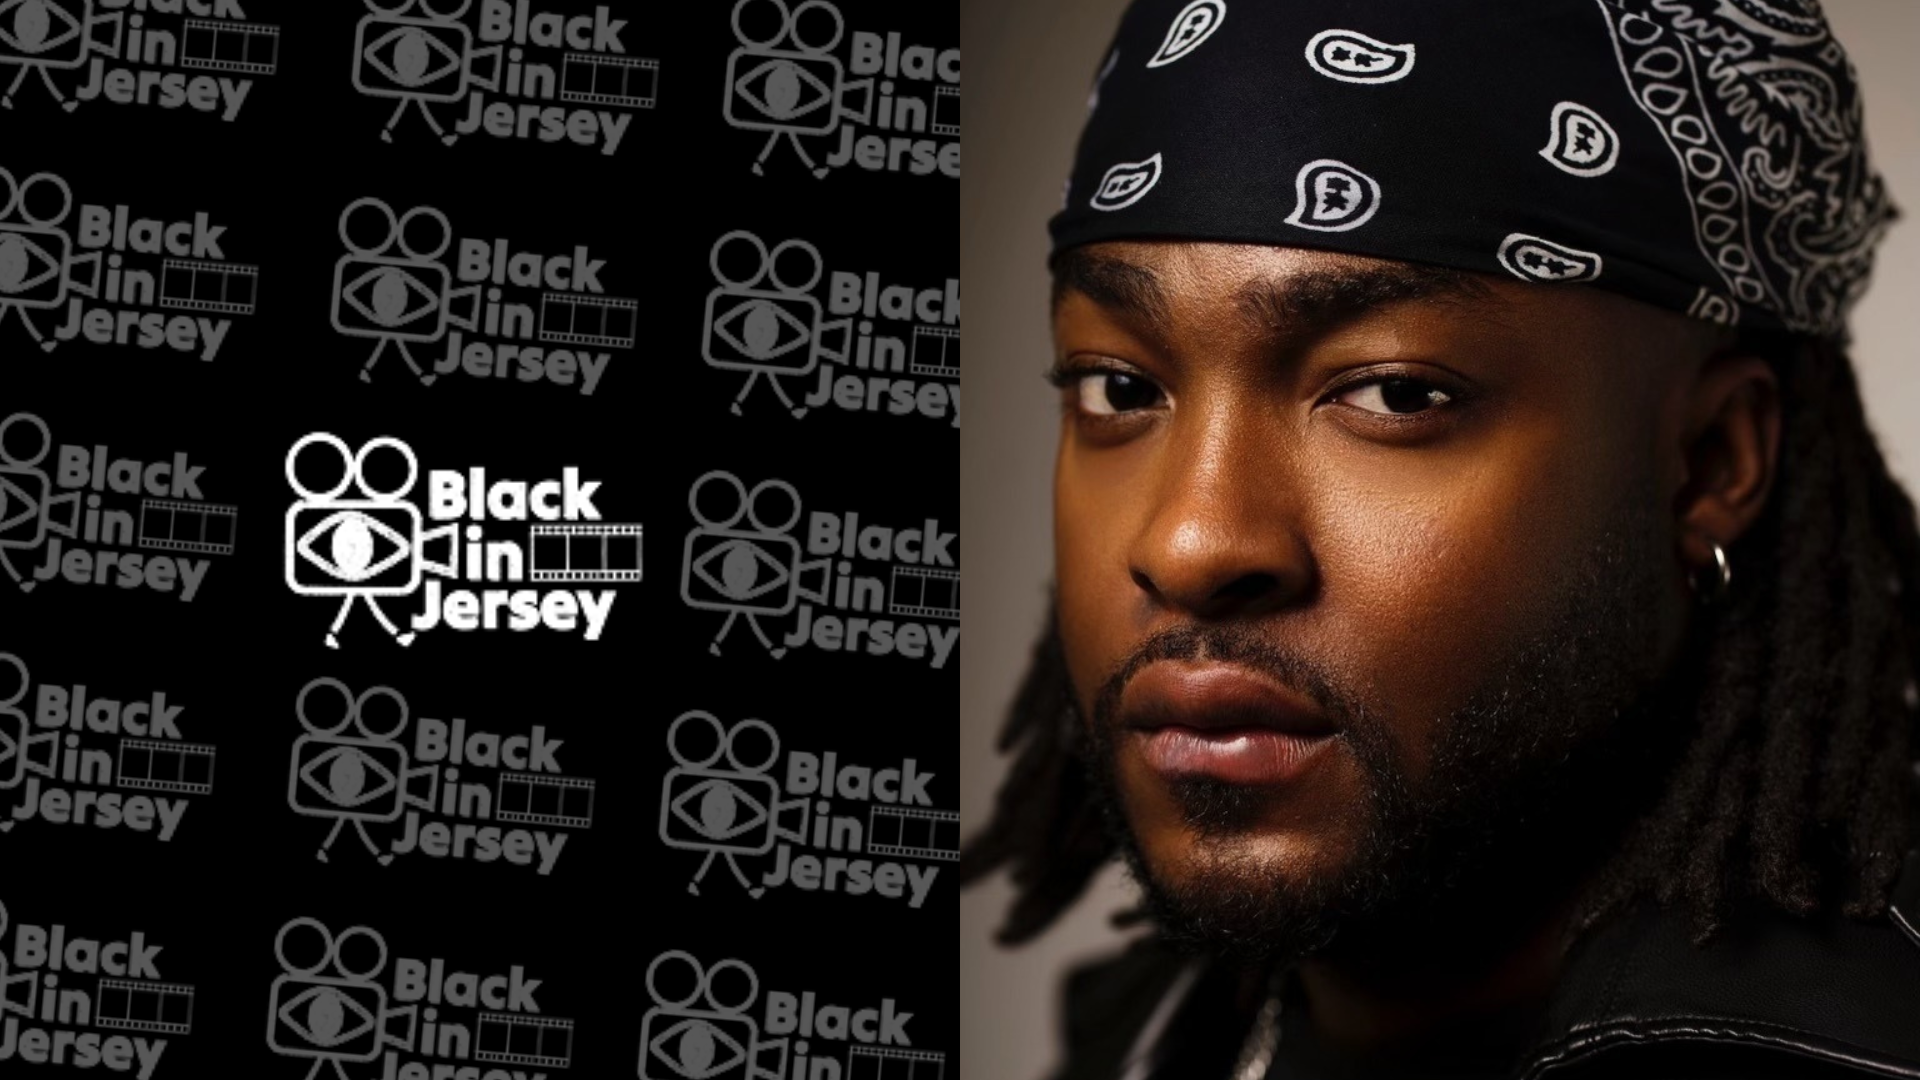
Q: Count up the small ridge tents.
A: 0